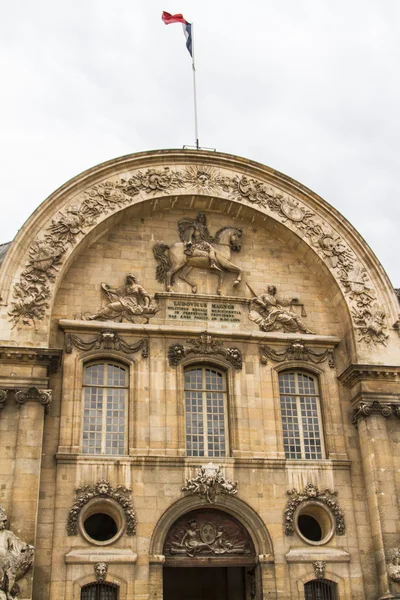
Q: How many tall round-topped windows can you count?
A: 3